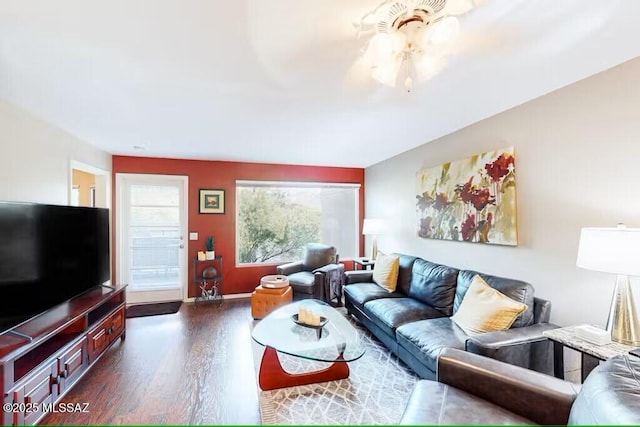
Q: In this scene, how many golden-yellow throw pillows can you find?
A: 2